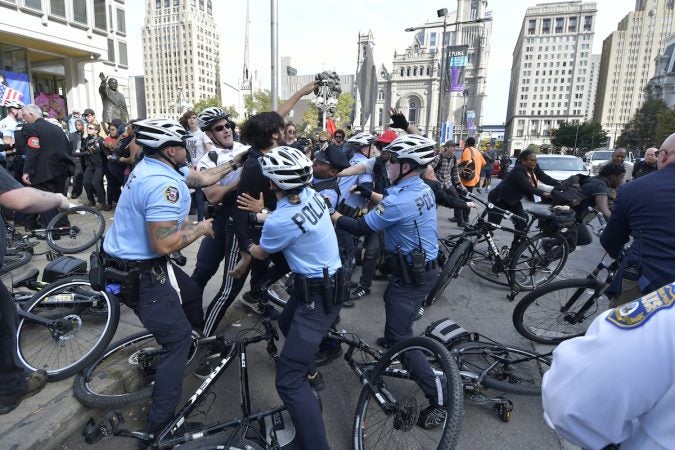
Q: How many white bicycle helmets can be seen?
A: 6